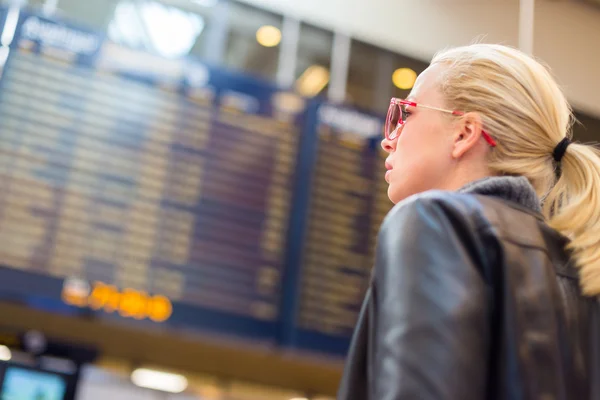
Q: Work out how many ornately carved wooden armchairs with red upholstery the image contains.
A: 0